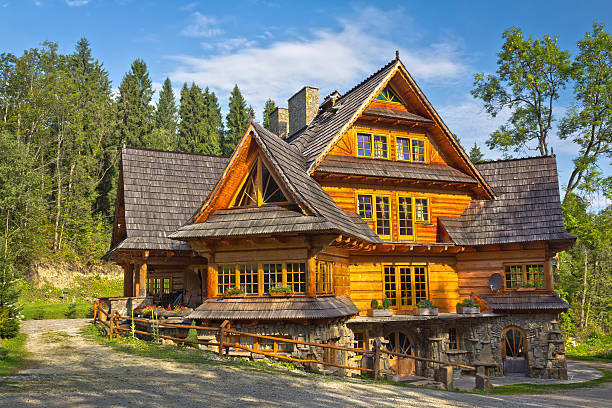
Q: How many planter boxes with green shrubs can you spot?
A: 3